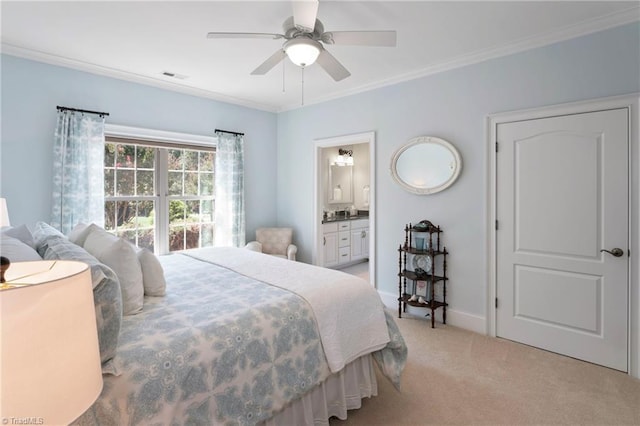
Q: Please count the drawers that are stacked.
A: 3